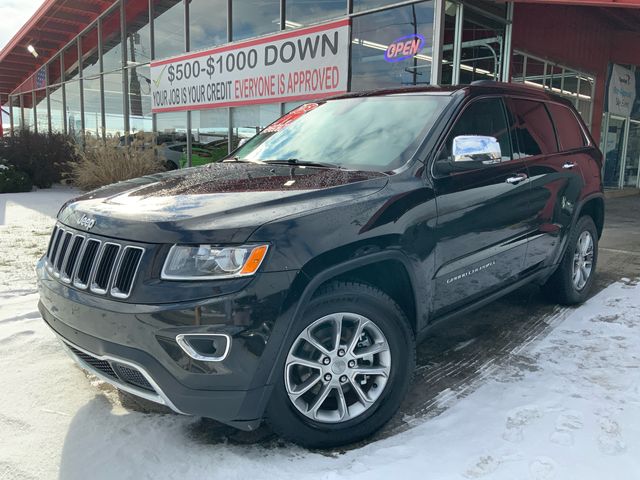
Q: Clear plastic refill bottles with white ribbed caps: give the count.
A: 0